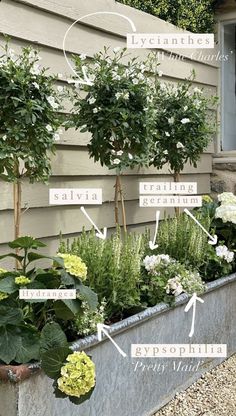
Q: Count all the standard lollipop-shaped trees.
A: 3